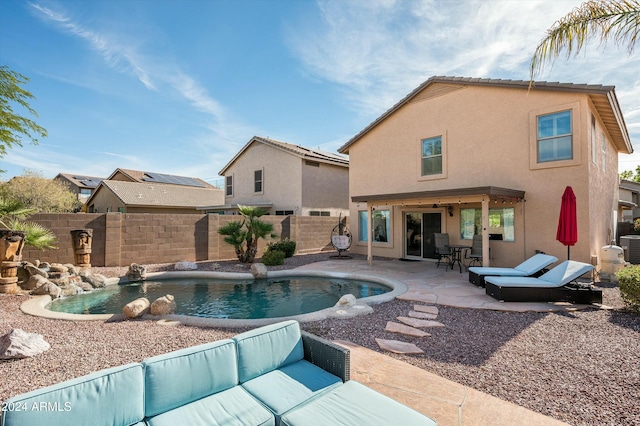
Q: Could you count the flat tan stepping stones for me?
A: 5